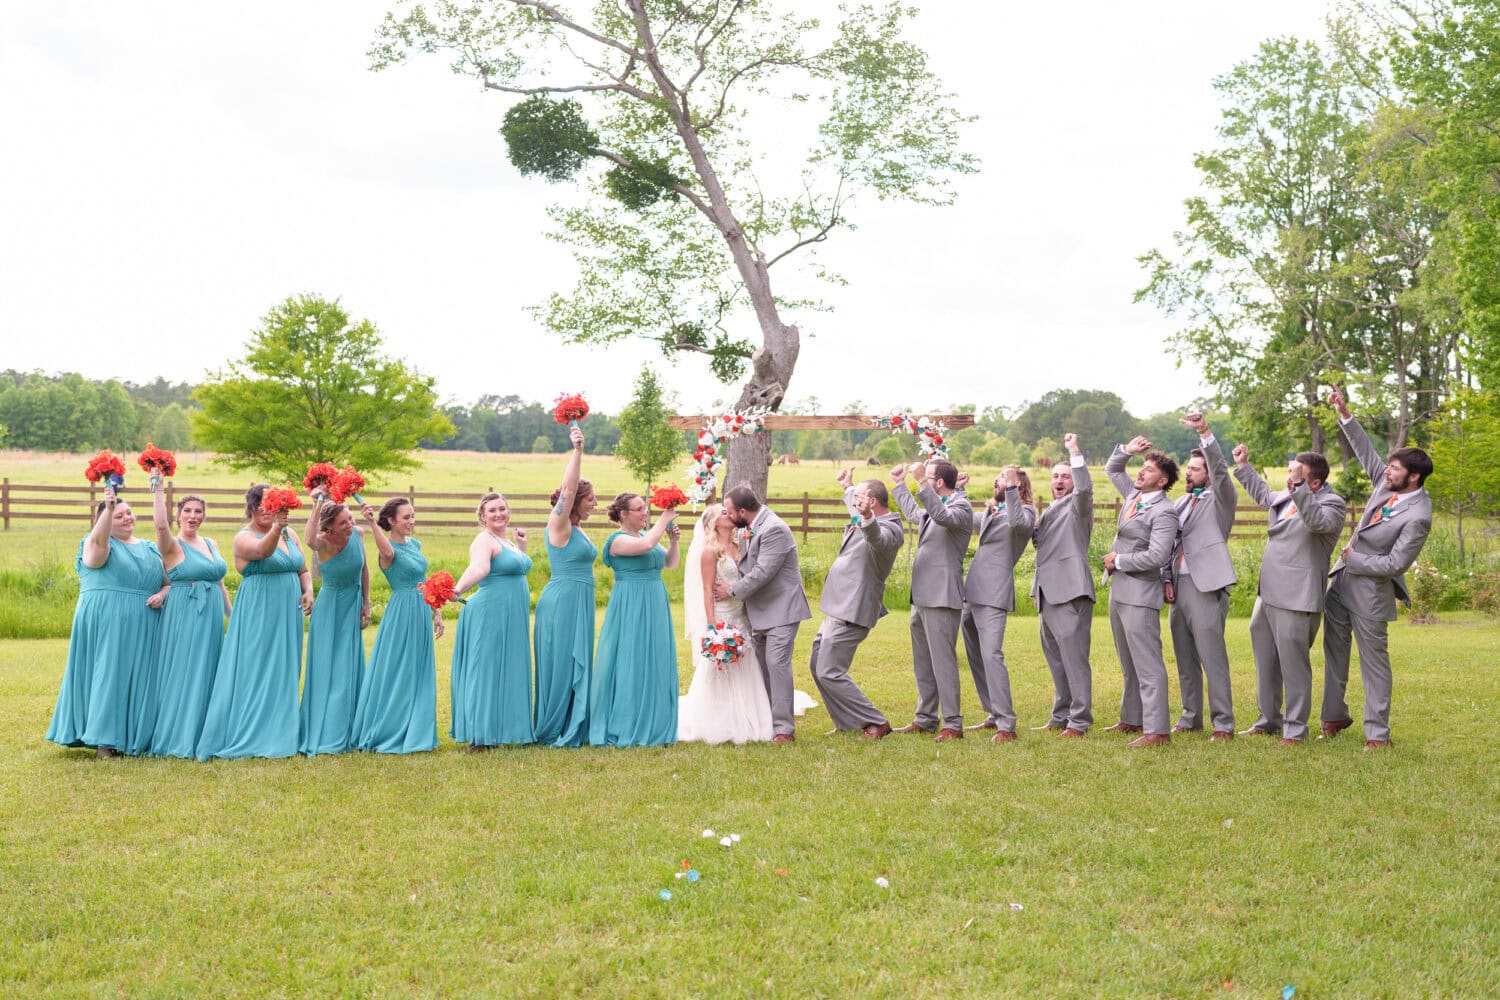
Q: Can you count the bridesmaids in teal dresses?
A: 8